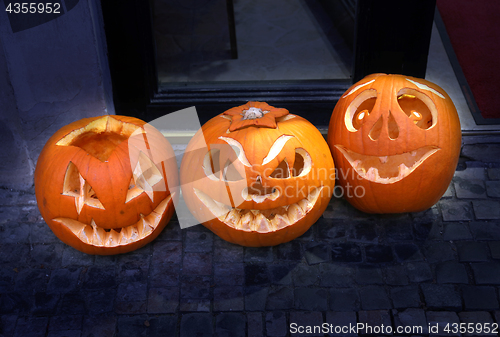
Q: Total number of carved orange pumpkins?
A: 3